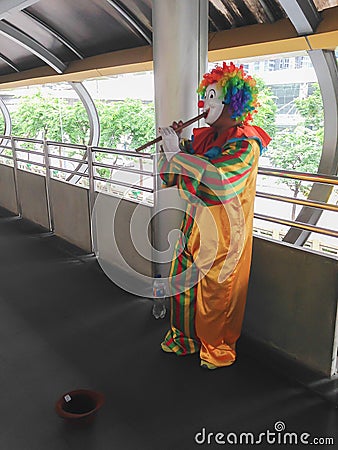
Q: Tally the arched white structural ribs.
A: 3